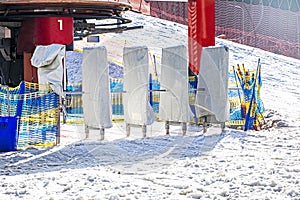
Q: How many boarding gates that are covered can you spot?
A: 4